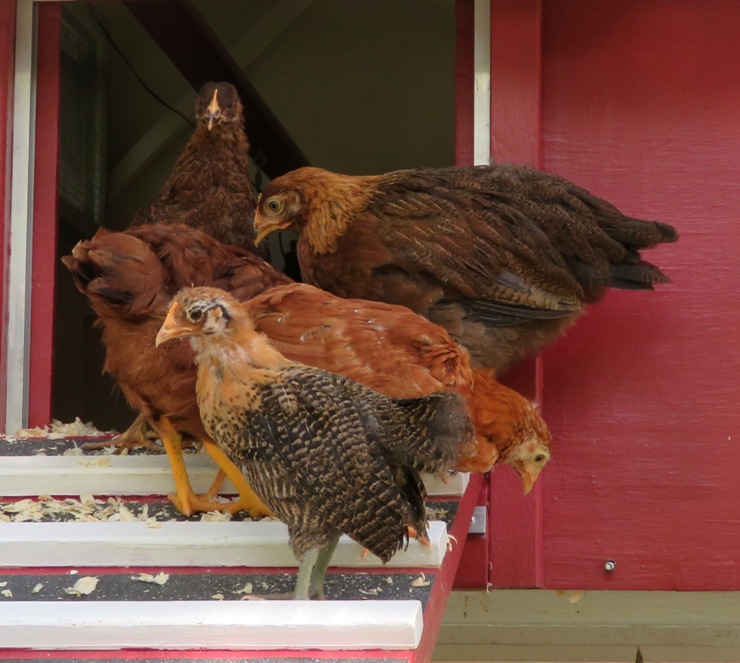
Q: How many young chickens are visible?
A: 5